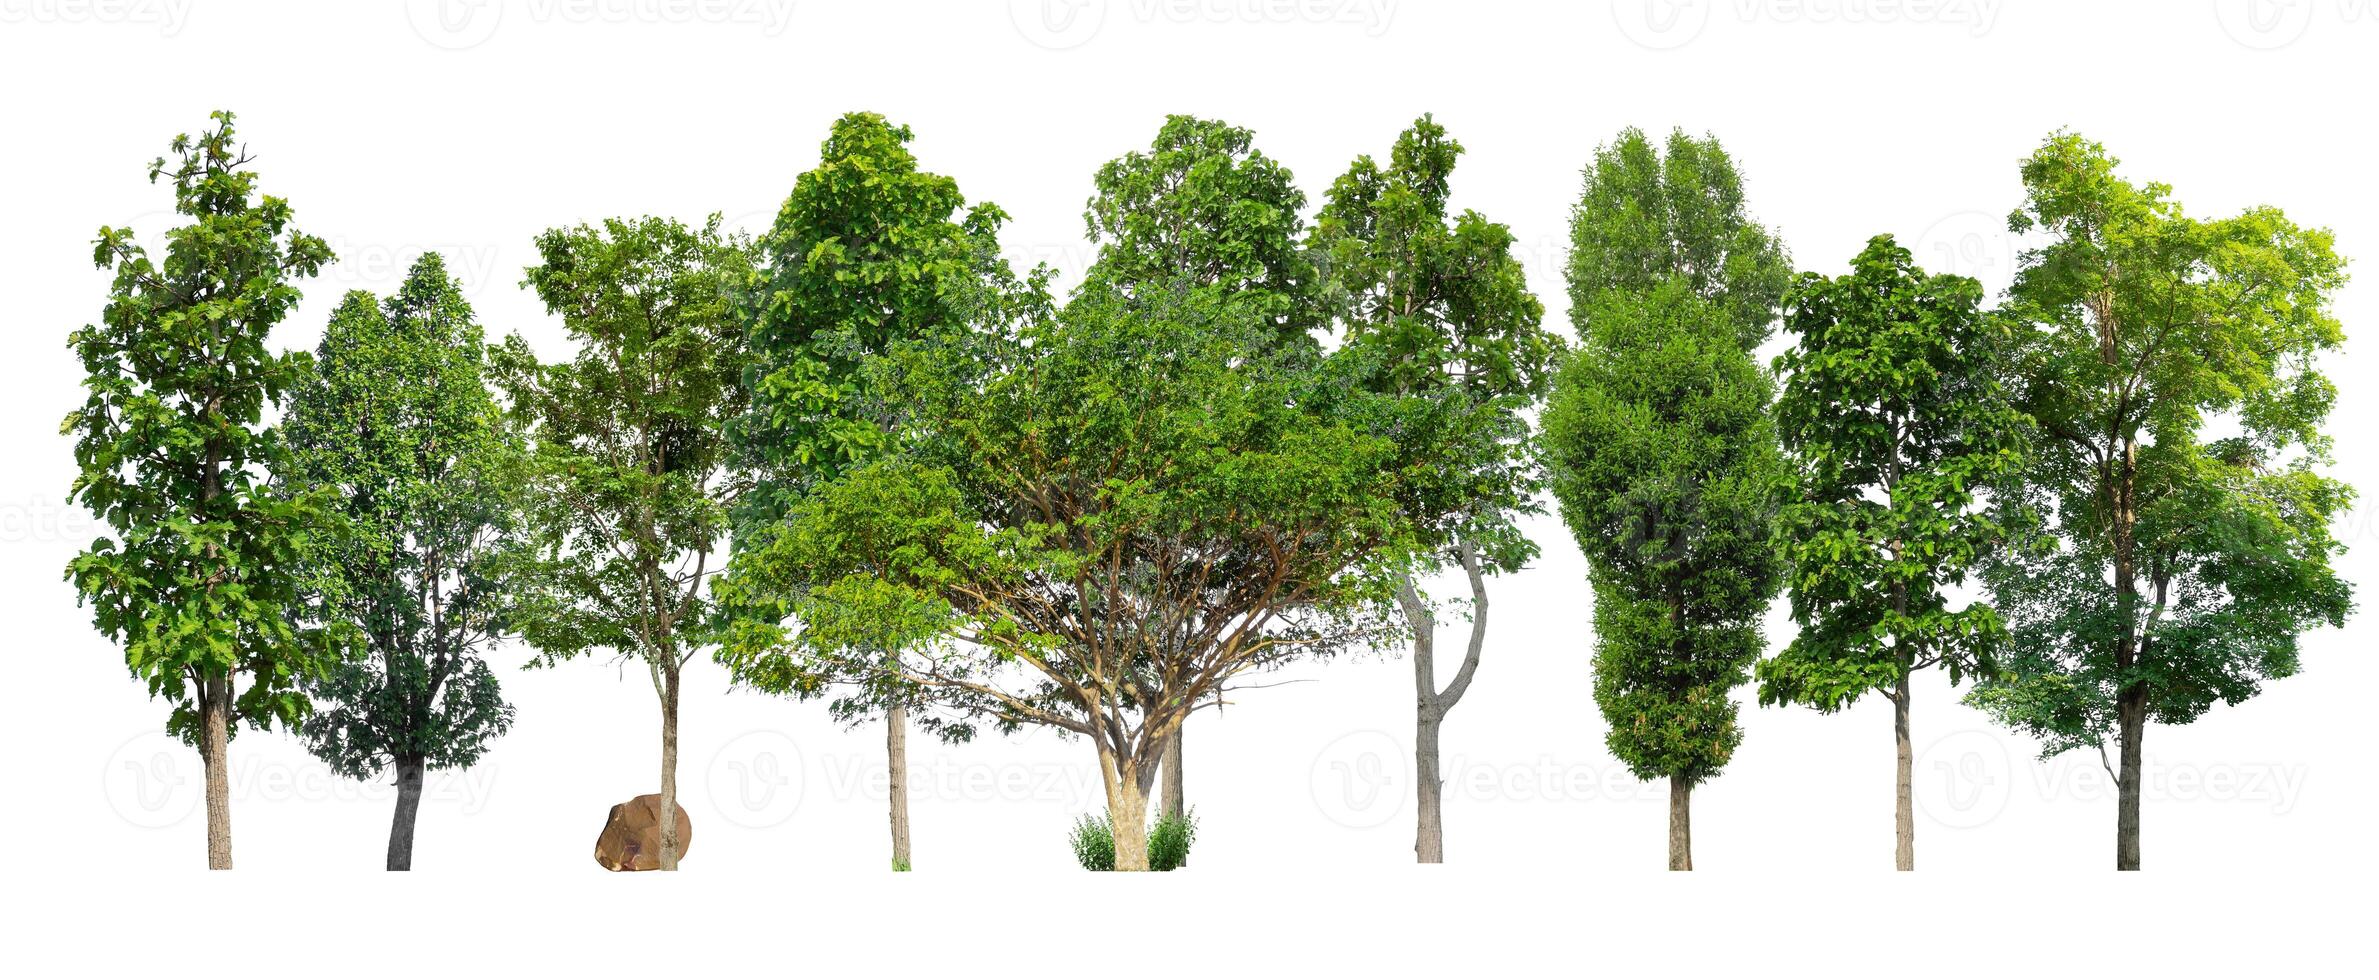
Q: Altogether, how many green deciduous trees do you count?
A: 10